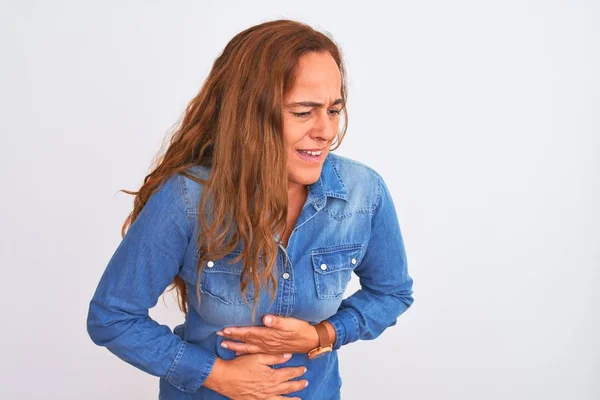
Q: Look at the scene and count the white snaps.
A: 4